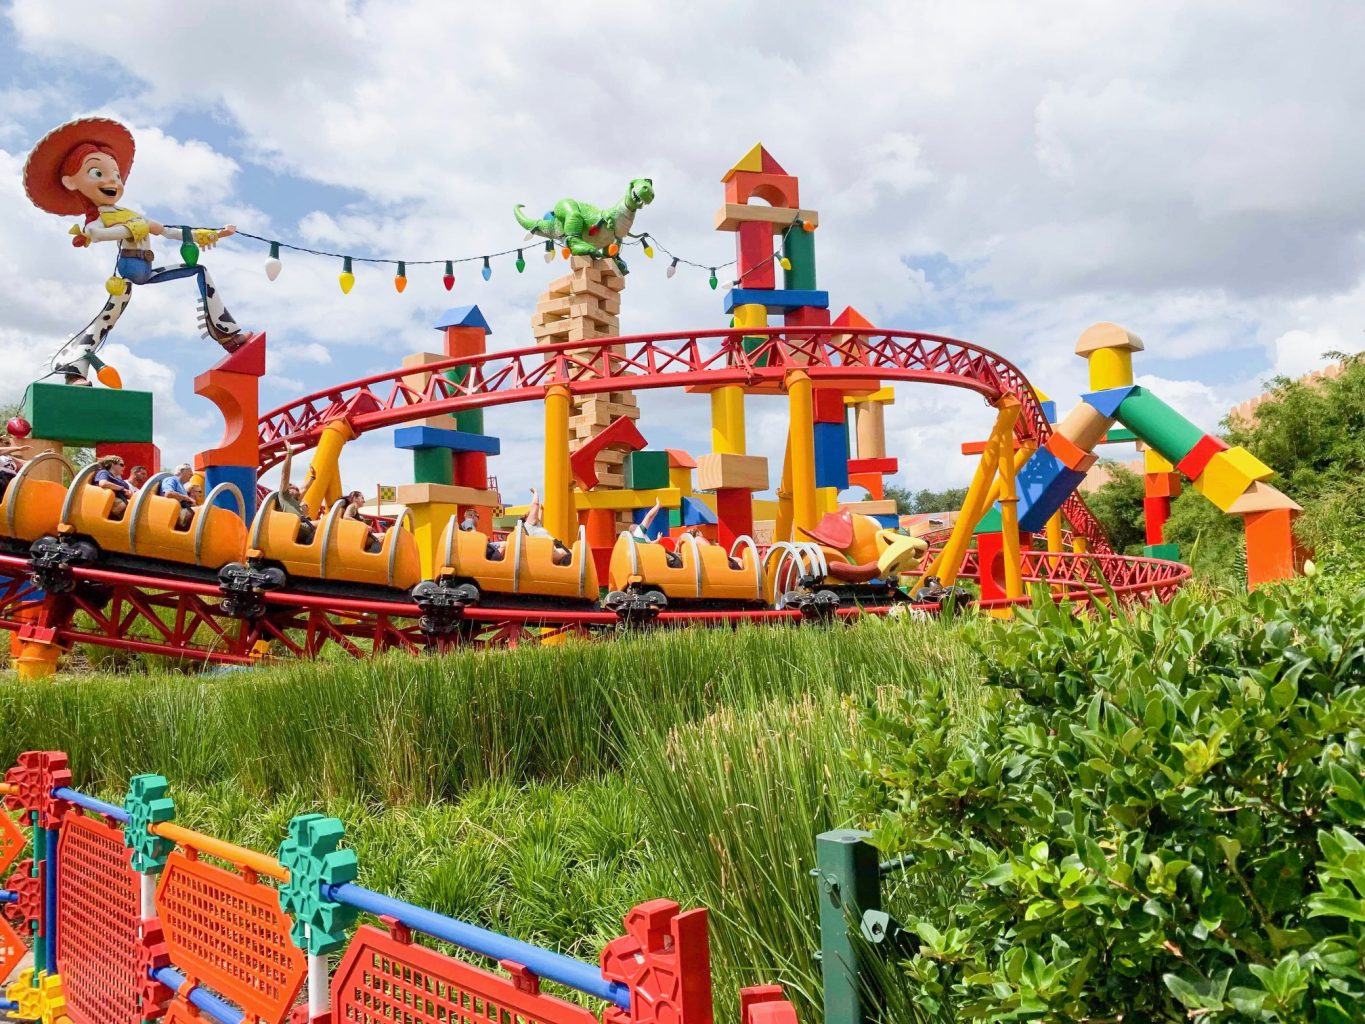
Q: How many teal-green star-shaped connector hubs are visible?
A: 2